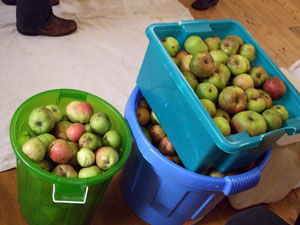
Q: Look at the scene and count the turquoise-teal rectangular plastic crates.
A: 1